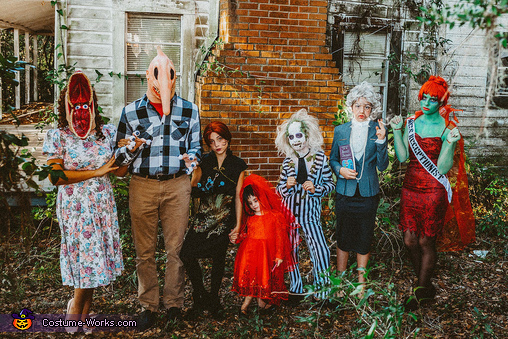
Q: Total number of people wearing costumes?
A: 7